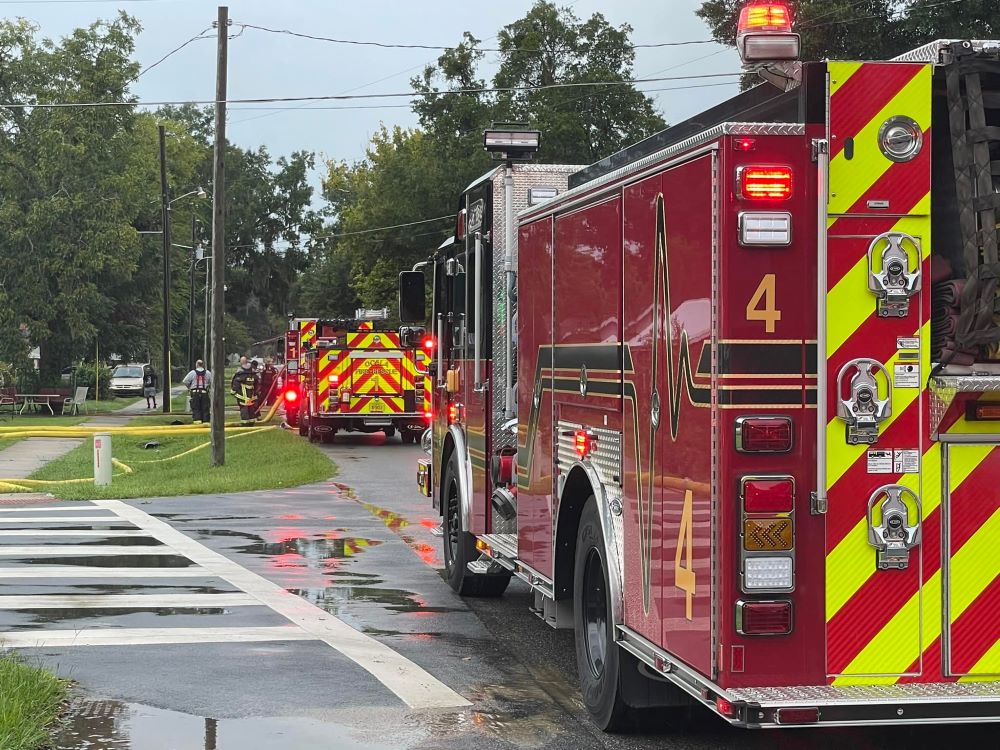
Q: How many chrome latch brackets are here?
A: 3